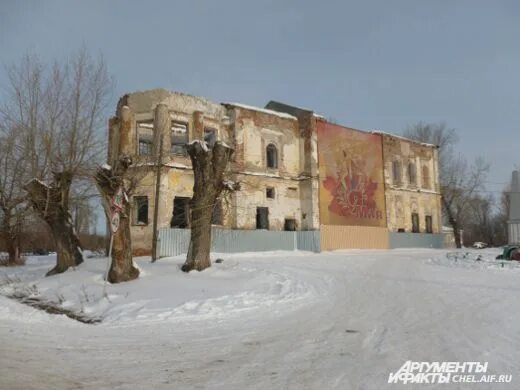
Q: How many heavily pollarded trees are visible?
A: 3